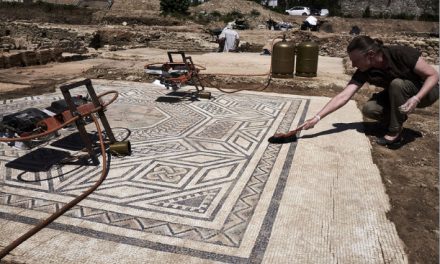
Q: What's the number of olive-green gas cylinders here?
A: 2